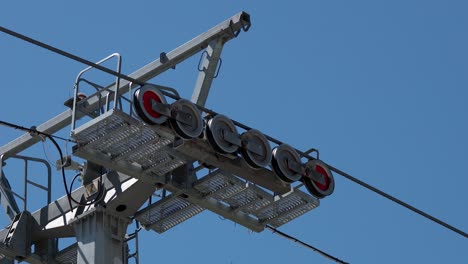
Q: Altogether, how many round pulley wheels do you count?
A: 6